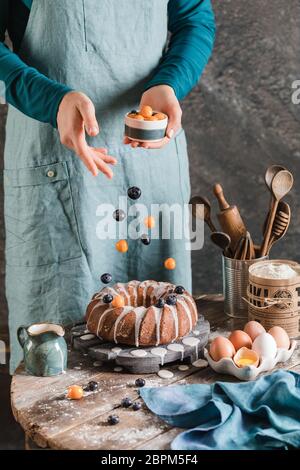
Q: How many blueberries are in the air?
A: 4